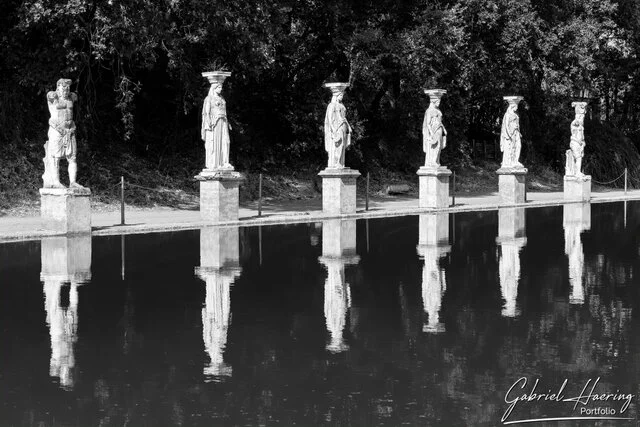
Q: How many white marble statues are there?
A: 6